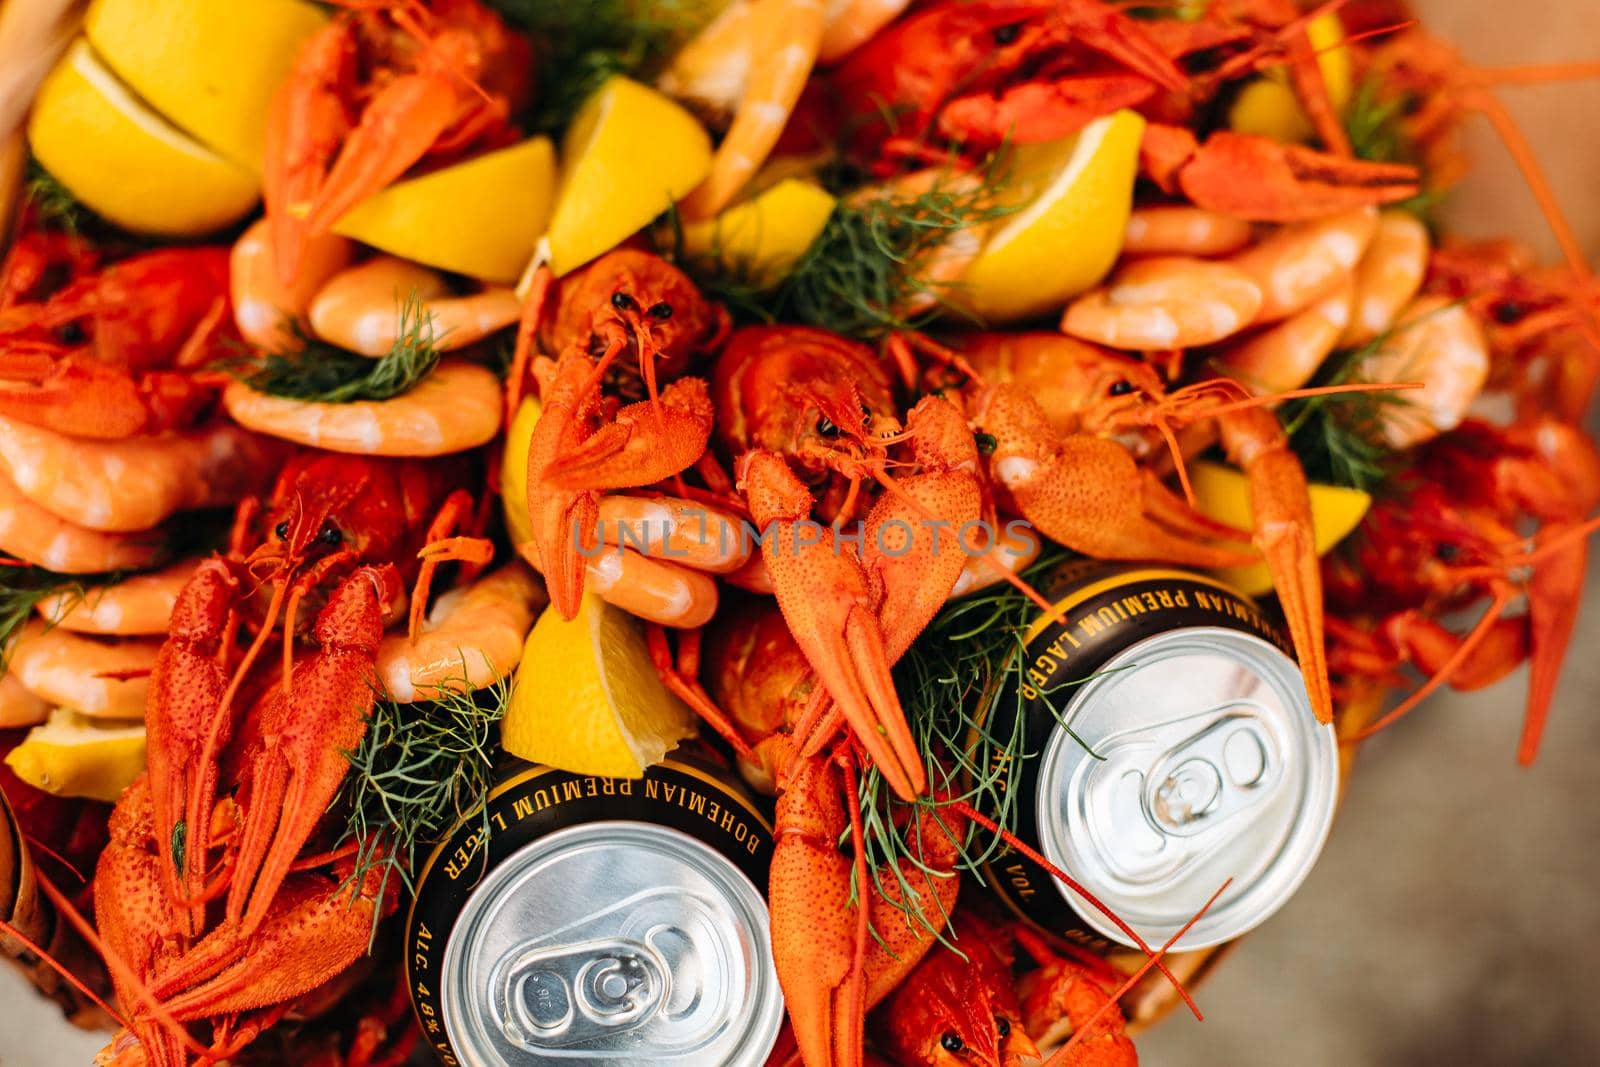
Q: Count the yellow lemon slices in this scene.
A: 11